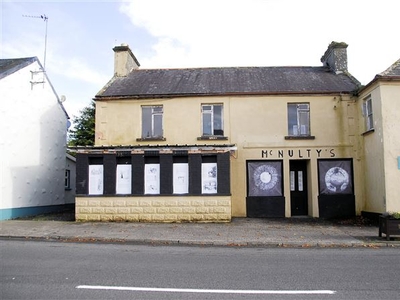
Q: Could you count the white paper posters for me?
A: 5